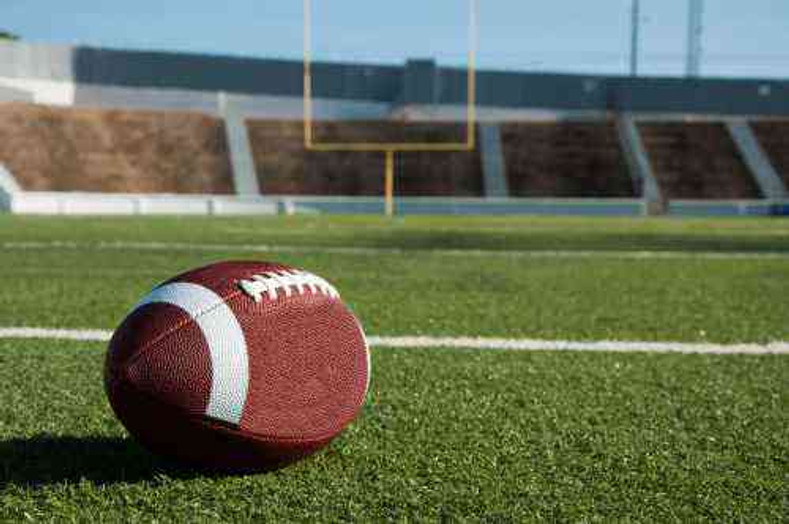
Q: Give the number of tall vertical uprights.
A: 2